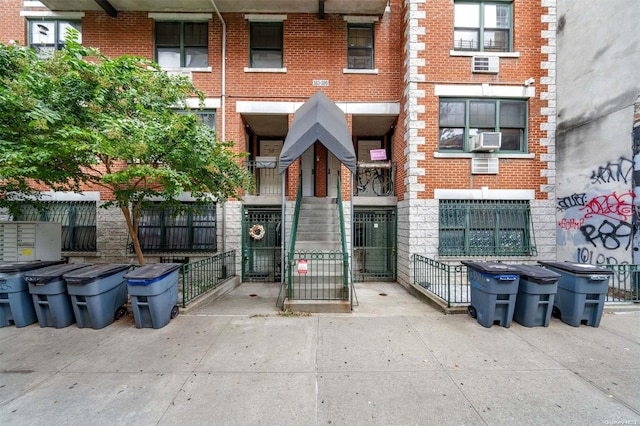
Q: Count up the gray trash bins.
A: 7